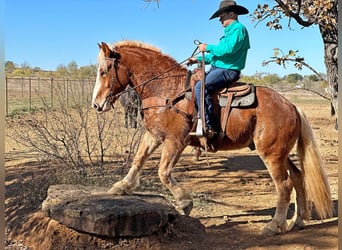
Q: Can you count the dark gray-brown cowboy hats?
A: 1